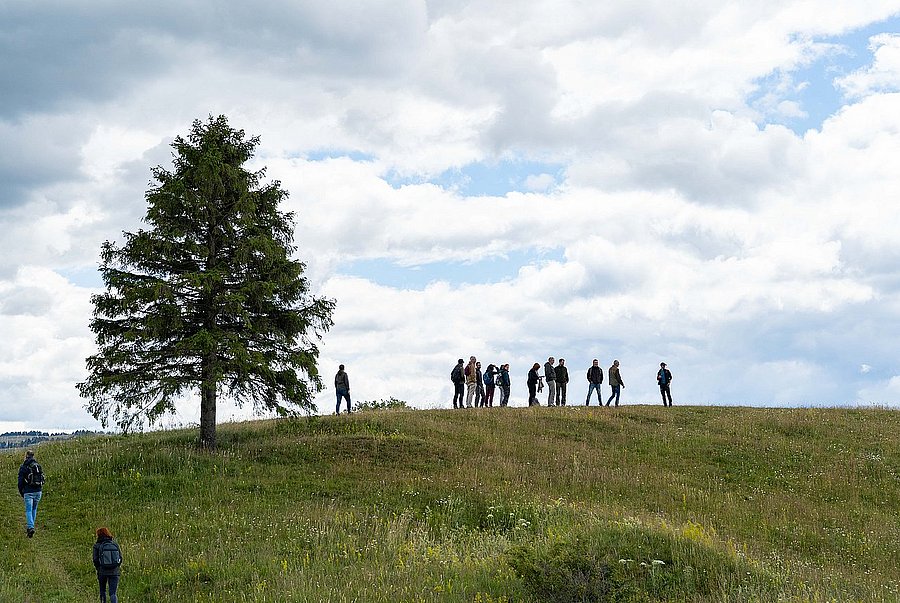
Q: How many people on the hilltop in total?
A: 13